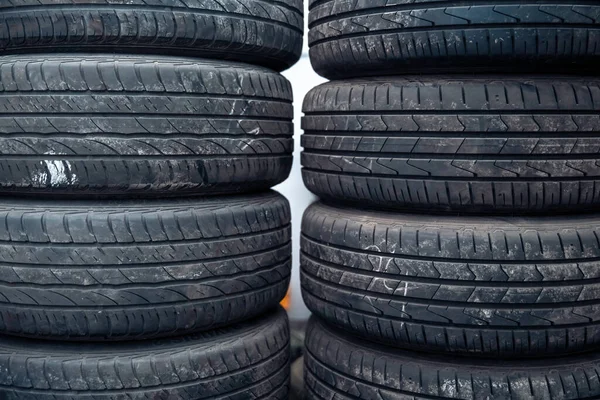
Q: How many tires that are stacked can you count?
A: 8